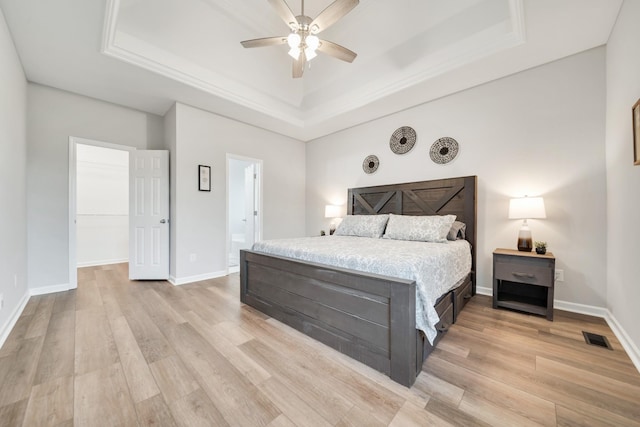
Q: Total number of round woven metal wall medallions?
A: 3